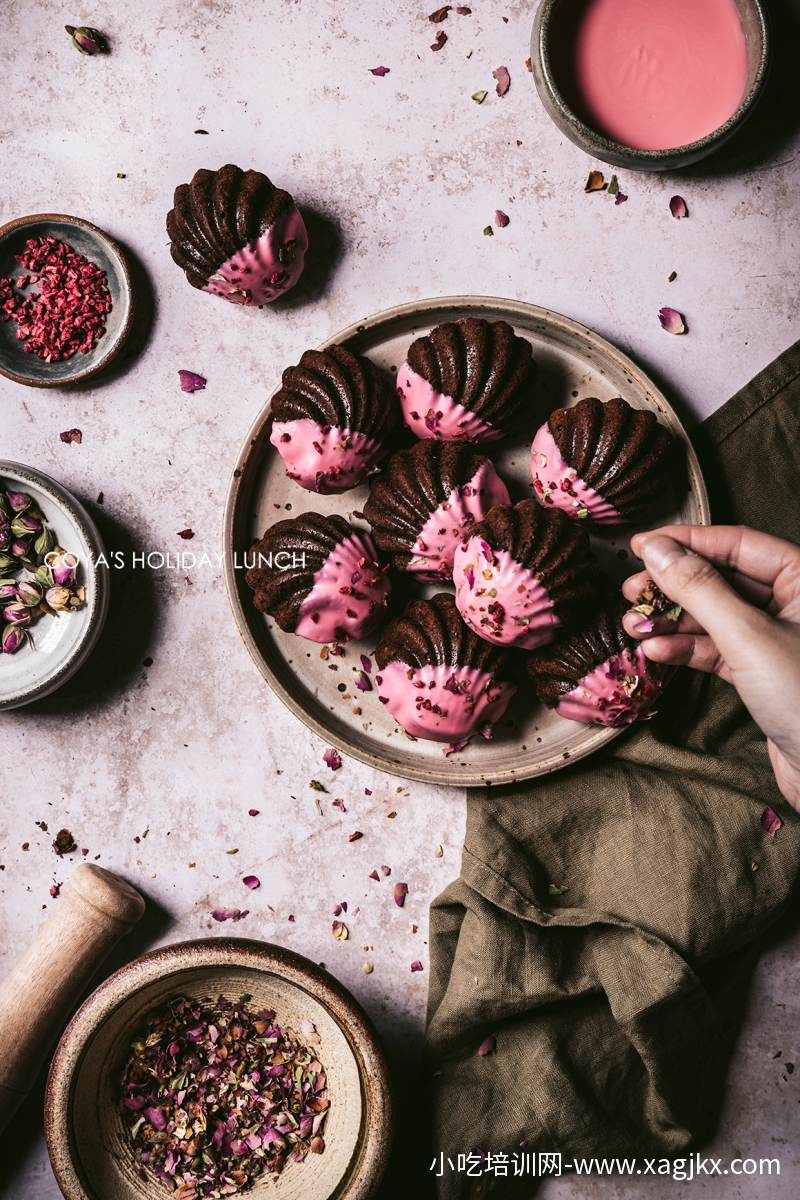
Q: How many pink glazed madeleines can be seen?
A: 9